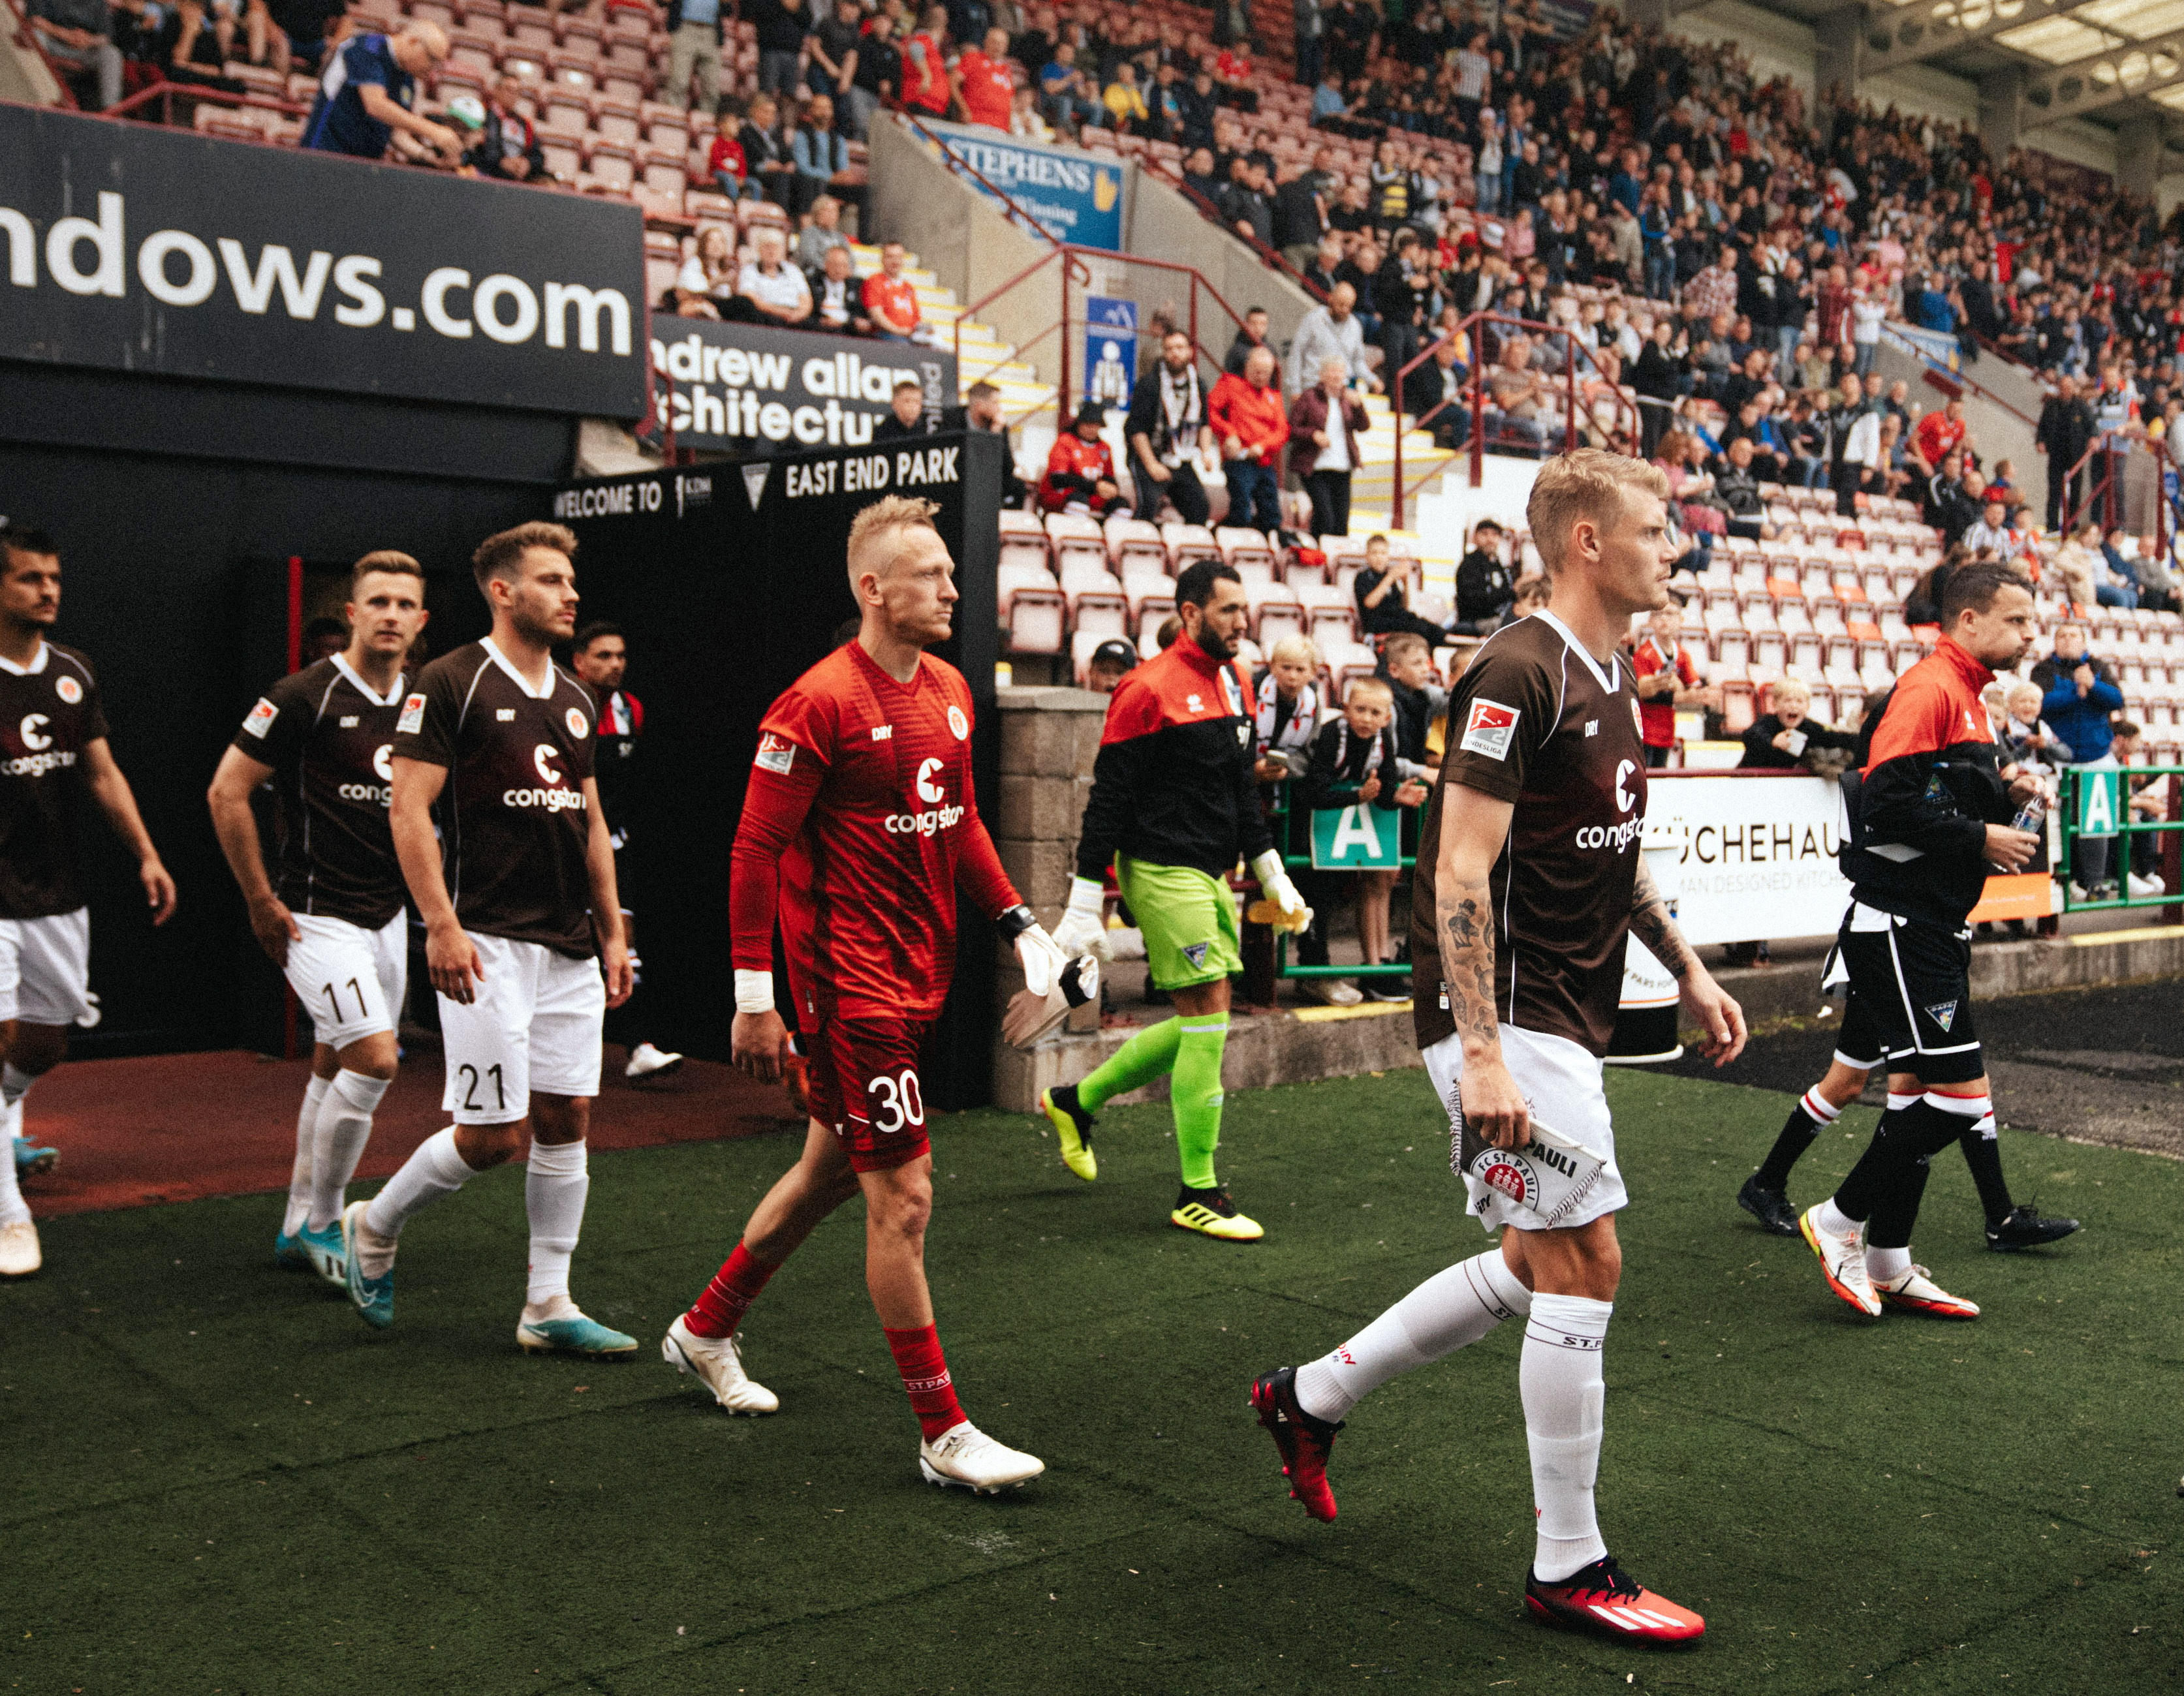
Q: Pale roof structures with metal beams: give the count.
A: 1